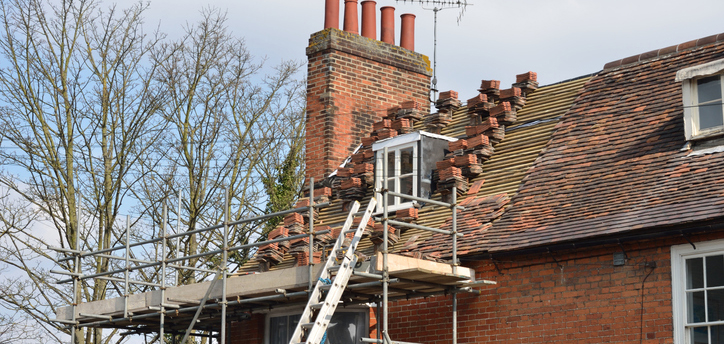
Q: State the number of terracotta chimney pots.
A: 5